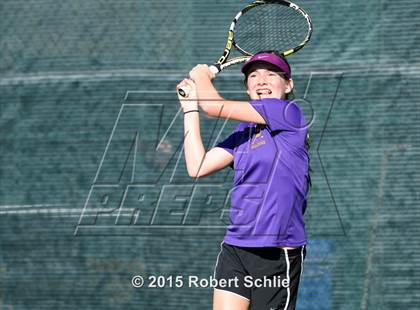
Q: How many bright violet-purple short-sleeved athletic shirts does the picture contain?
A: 1